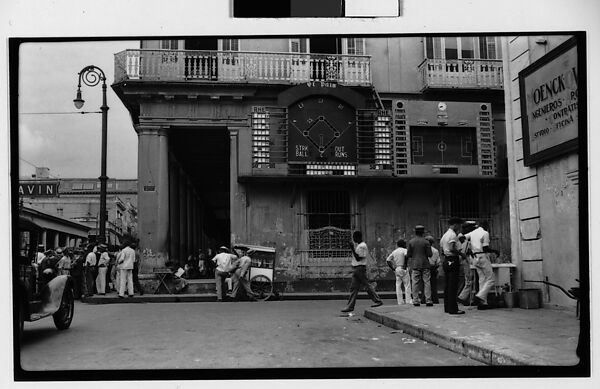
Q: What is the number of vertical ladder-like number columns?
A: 4